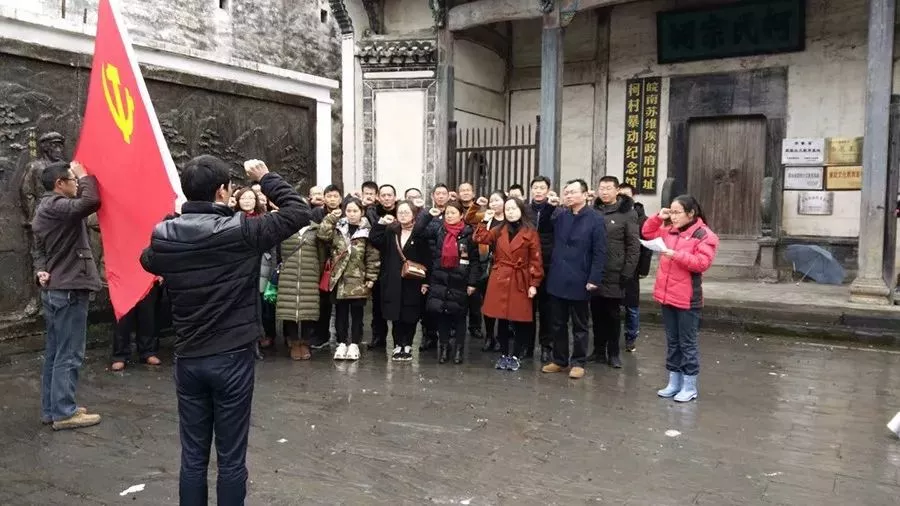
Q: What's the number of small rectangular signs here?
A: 5